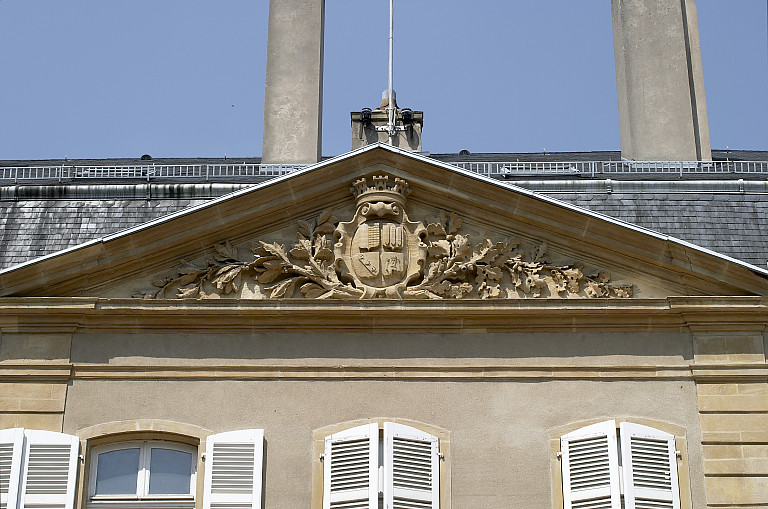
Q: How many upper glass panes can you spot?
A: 2